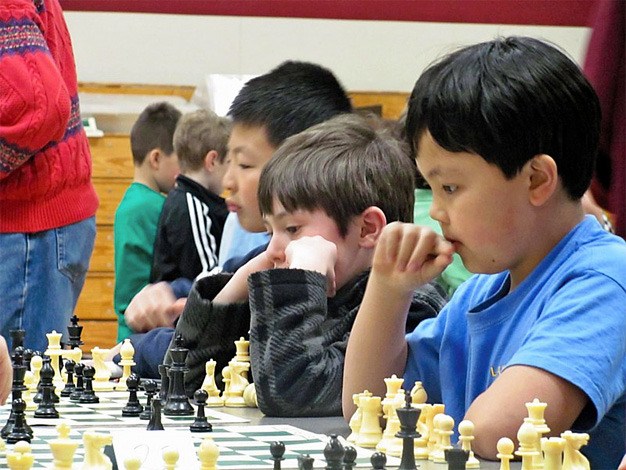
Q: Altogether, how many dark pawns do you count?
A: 13